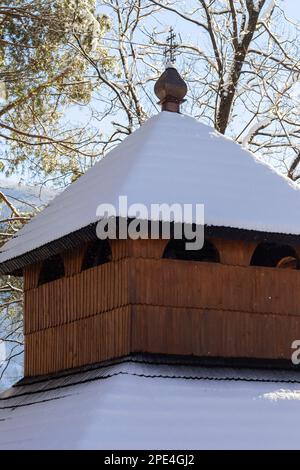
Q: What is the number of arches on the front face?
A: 2